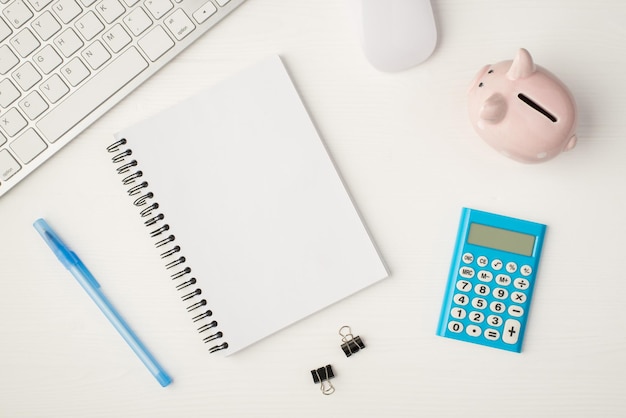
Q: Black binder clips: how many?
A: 2